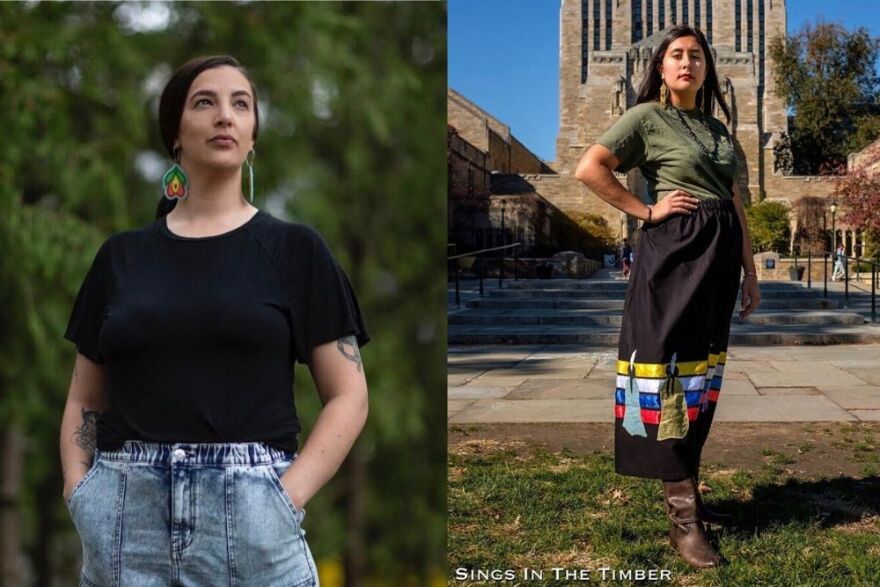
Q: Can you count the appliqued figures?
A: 2